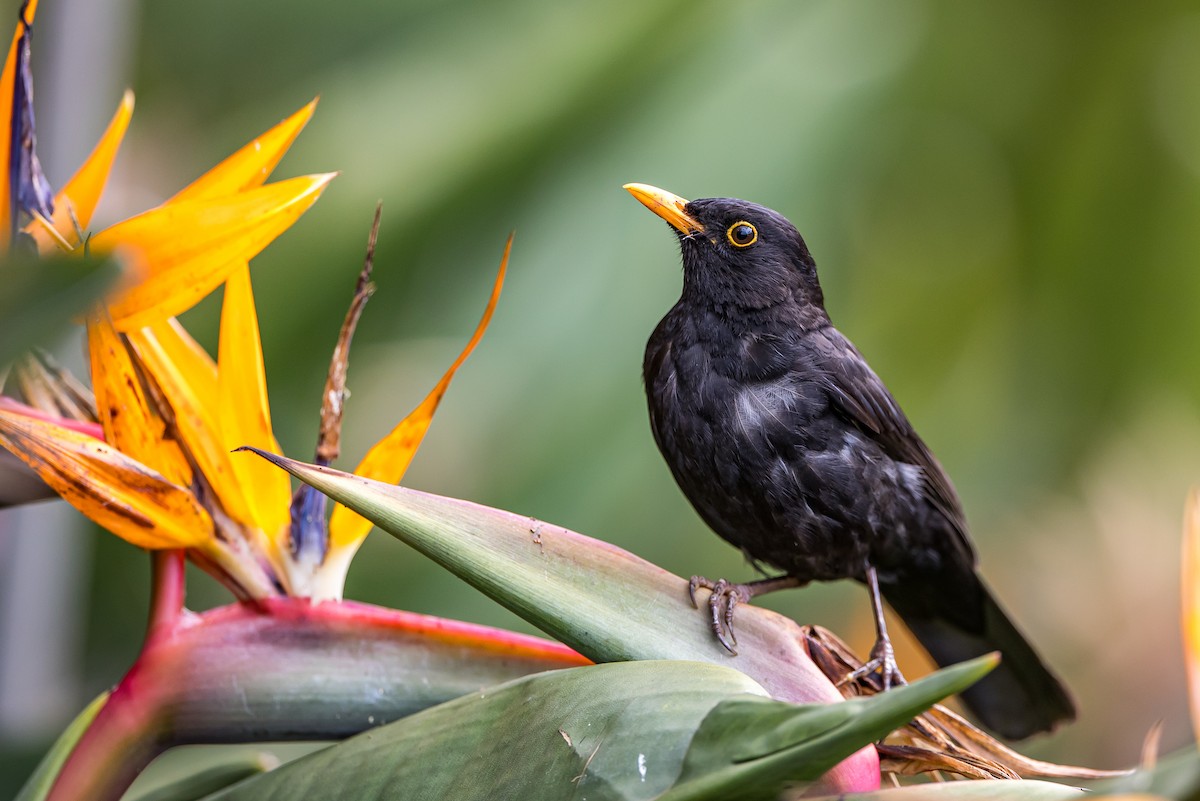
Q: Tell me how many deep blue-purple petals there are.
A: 2